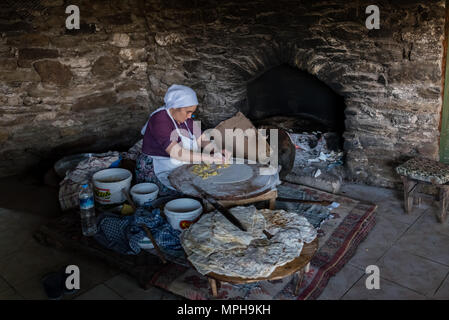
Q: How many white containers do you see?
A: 3